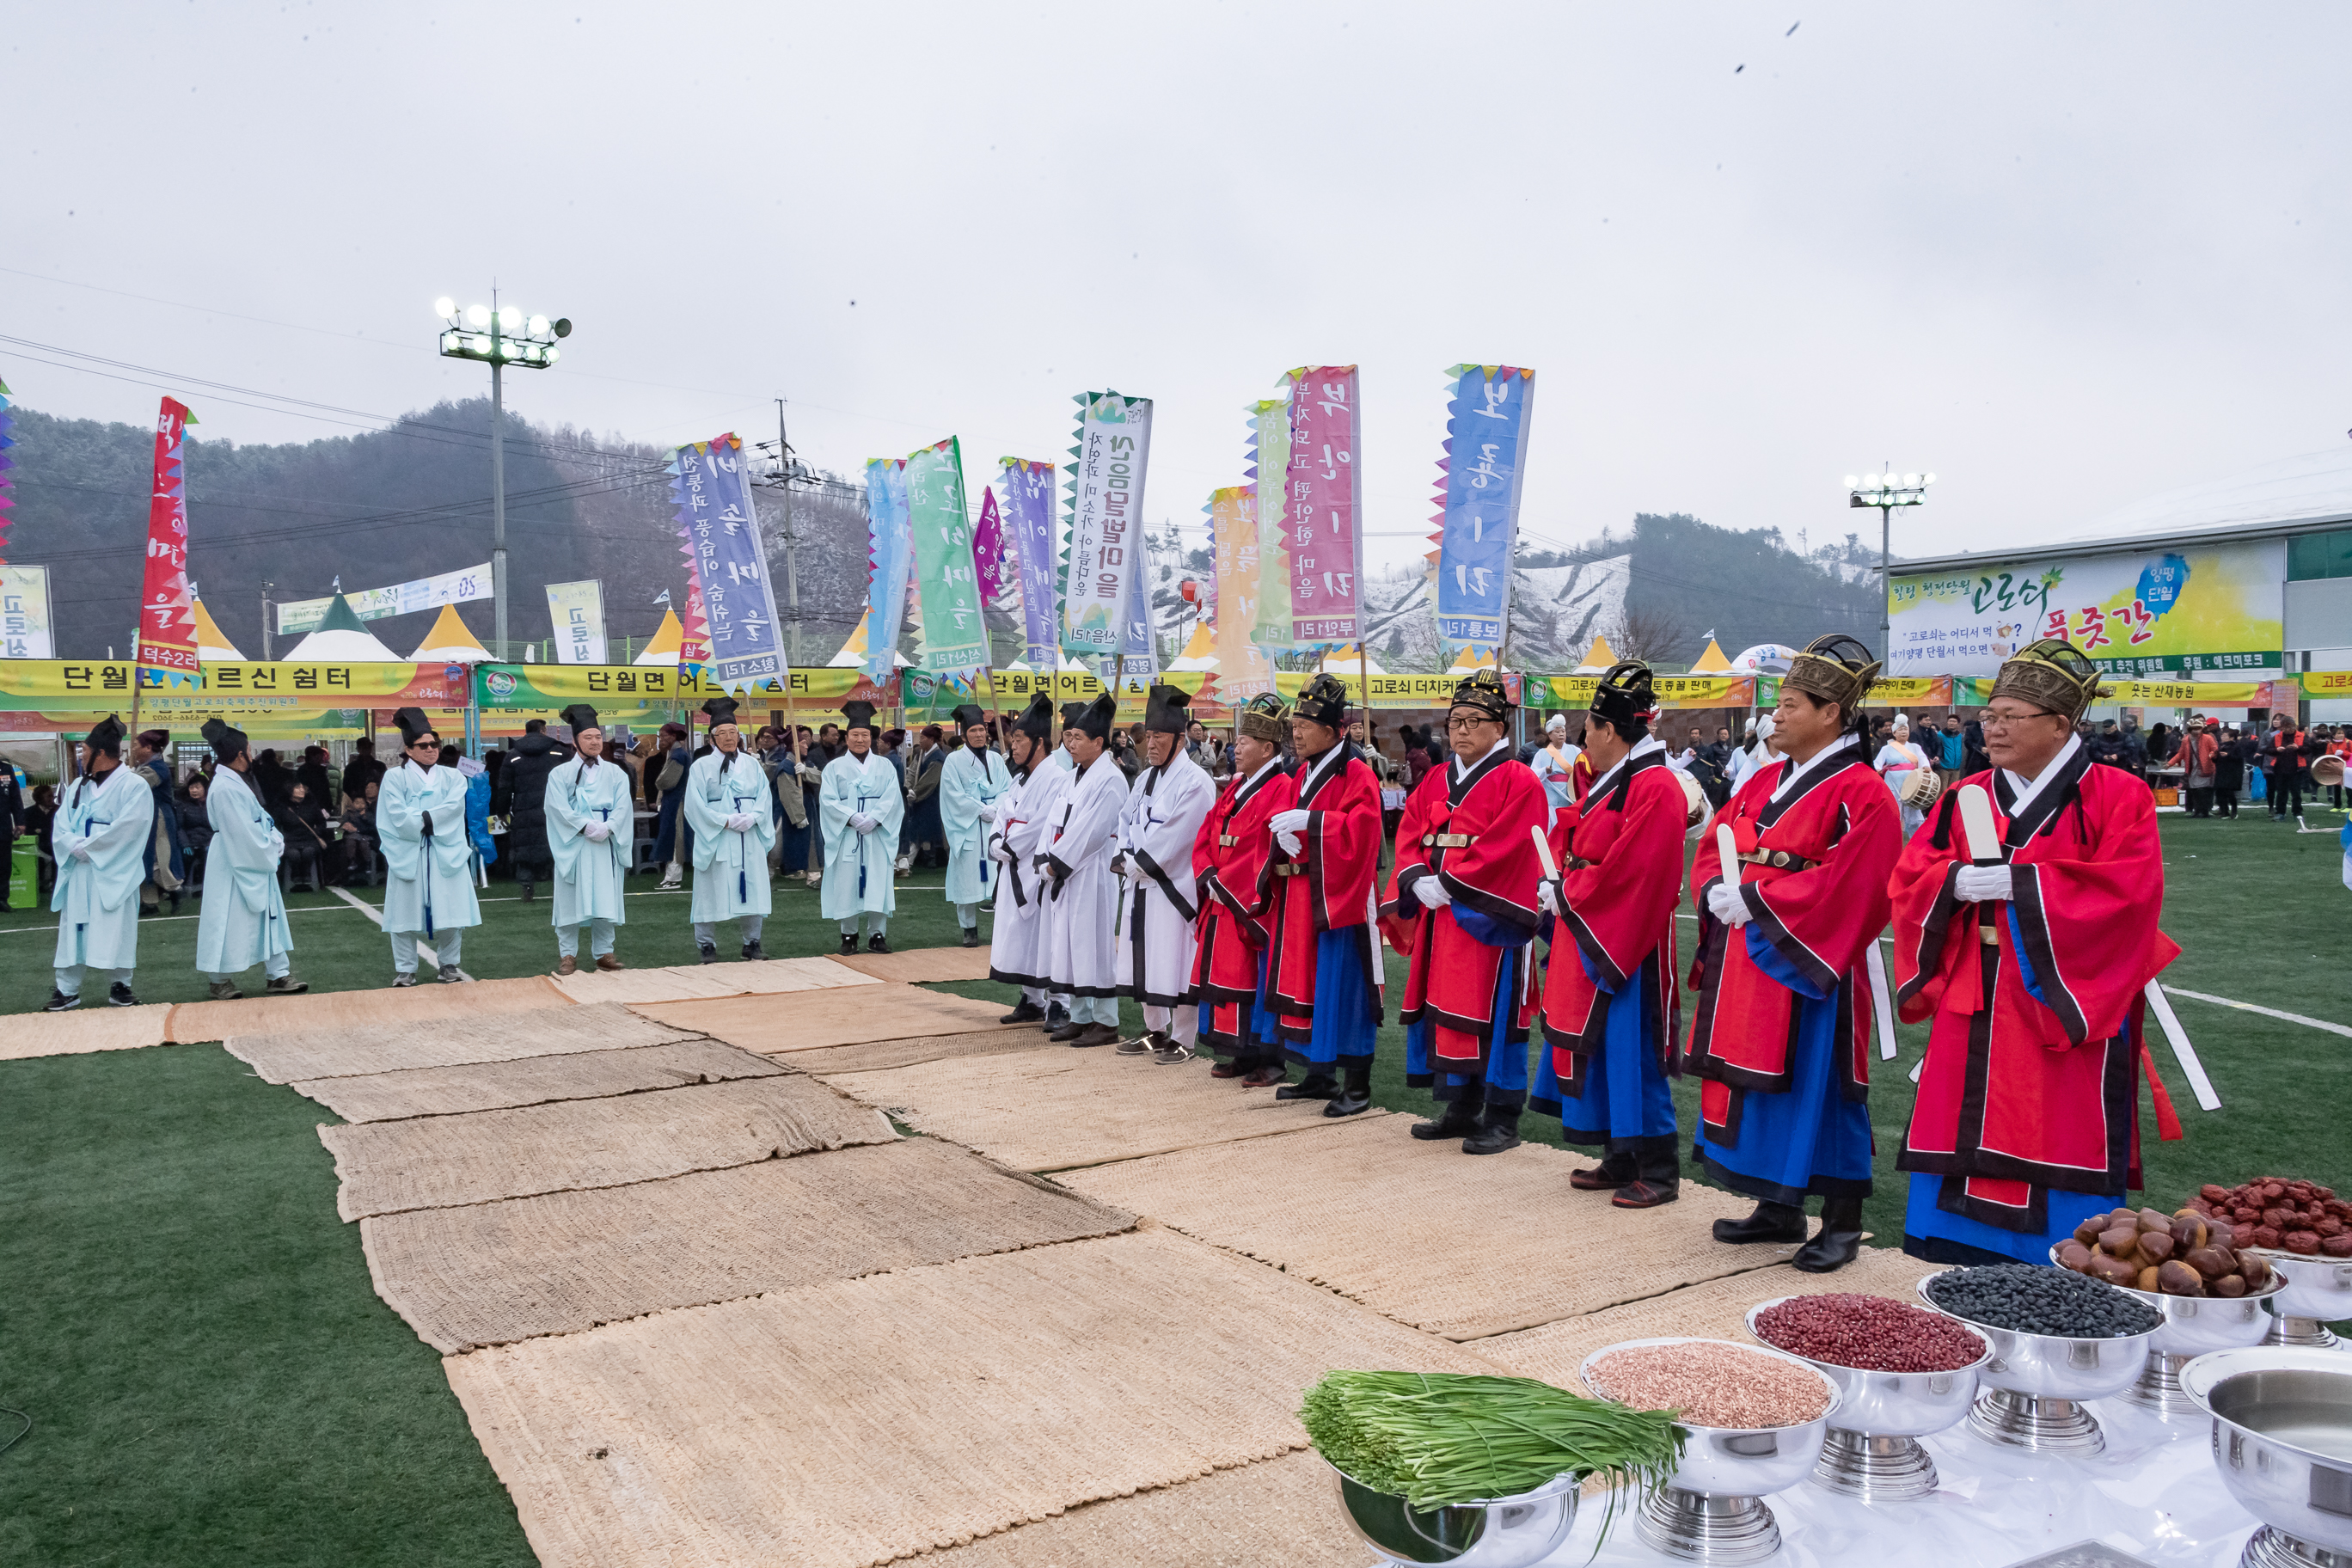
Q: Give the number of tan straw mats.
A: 15